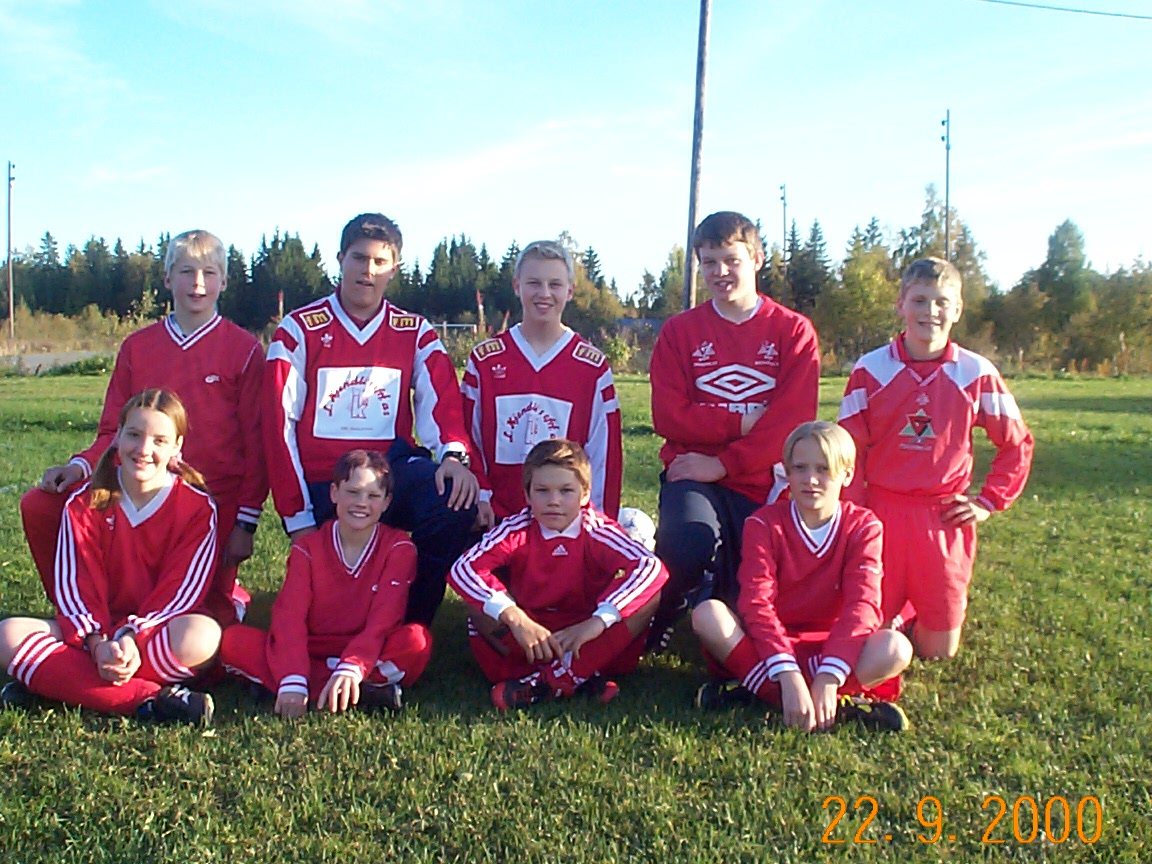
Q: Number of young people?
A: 9